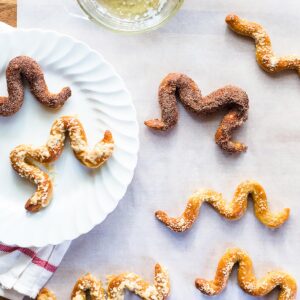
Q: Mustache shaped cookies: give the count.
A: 7